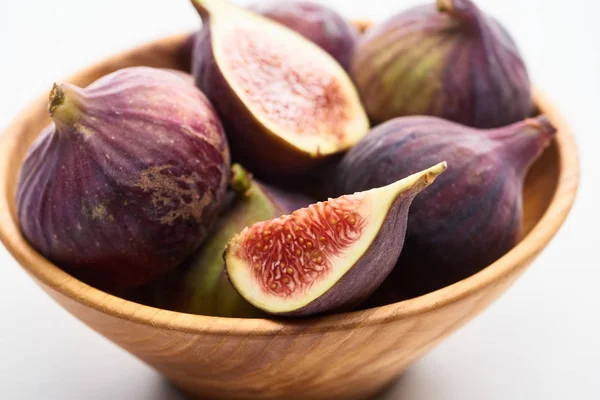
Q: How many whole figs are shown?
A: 5